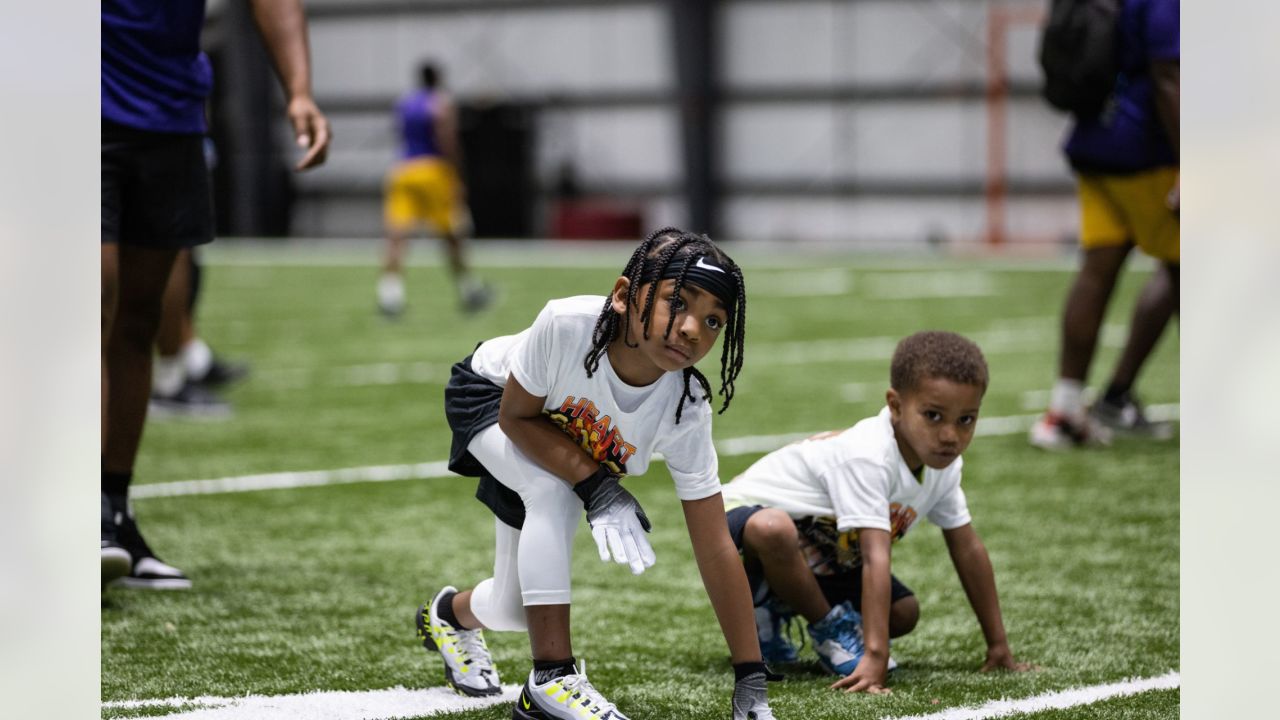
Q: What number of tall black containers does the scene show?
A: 1